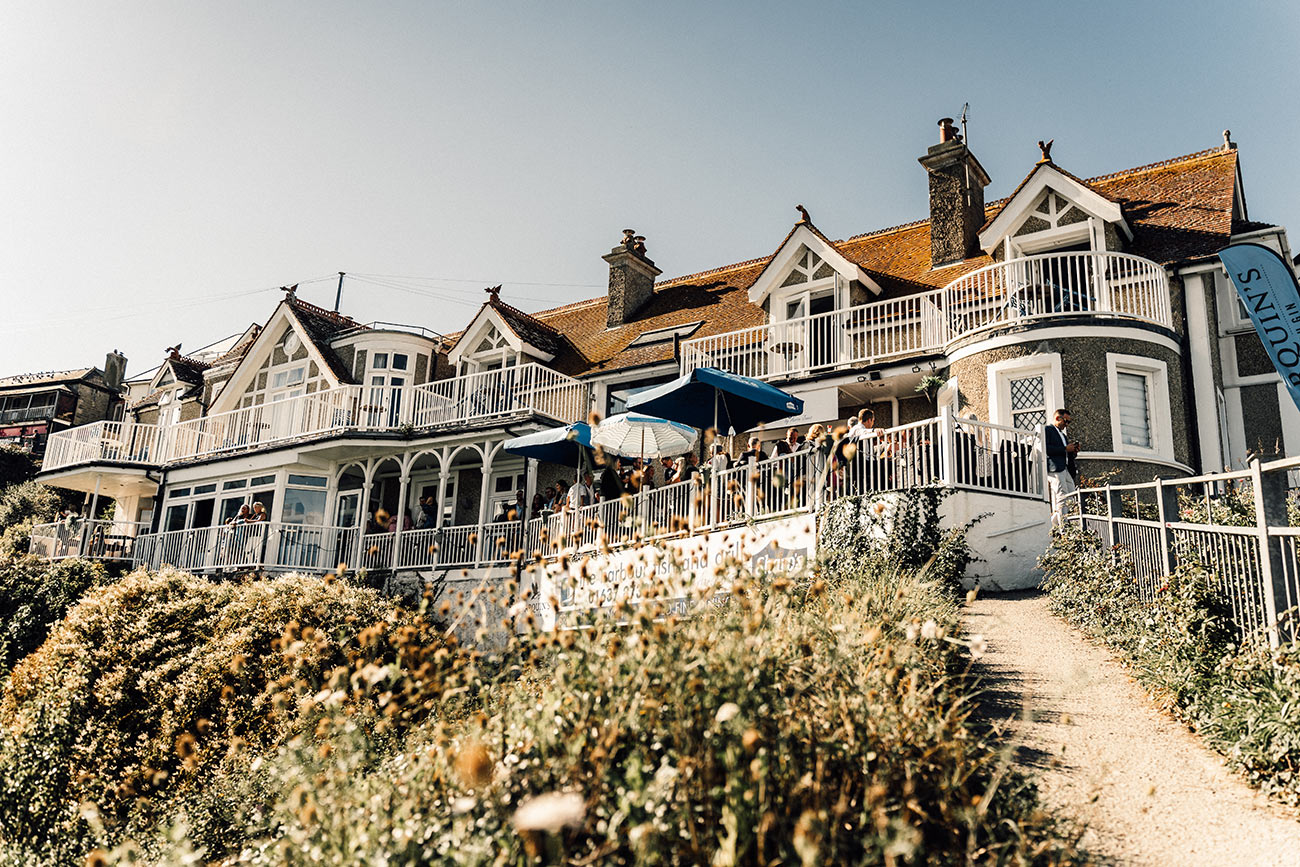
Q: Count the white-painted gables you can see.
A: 5